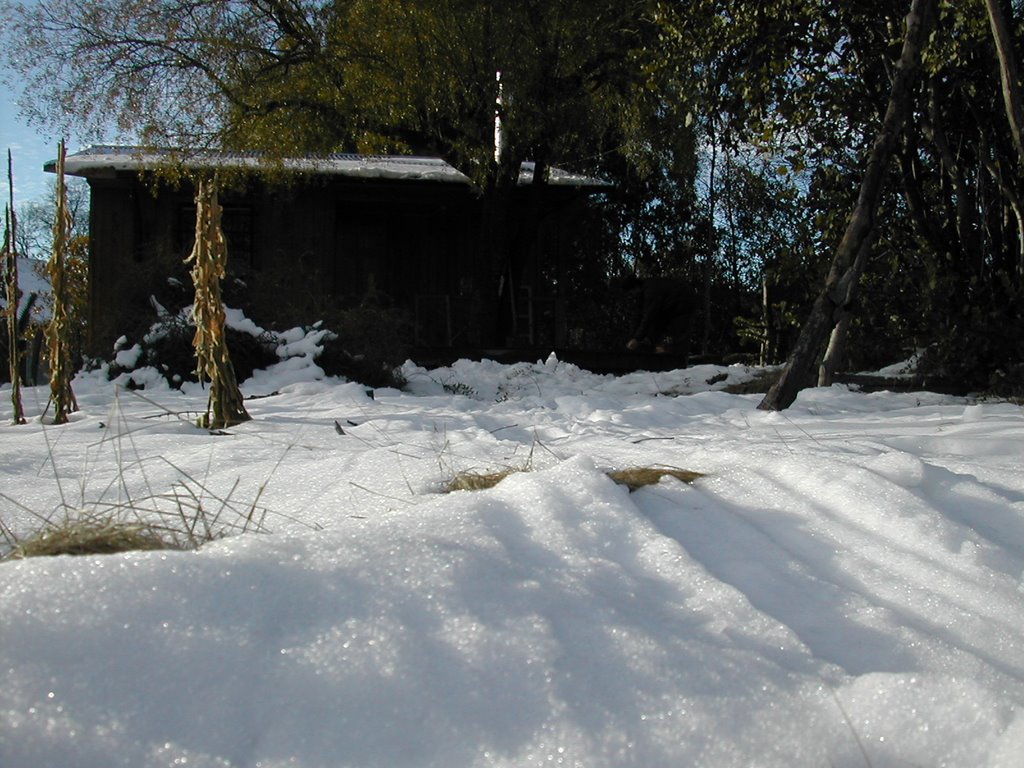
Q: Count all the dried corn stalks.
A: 3